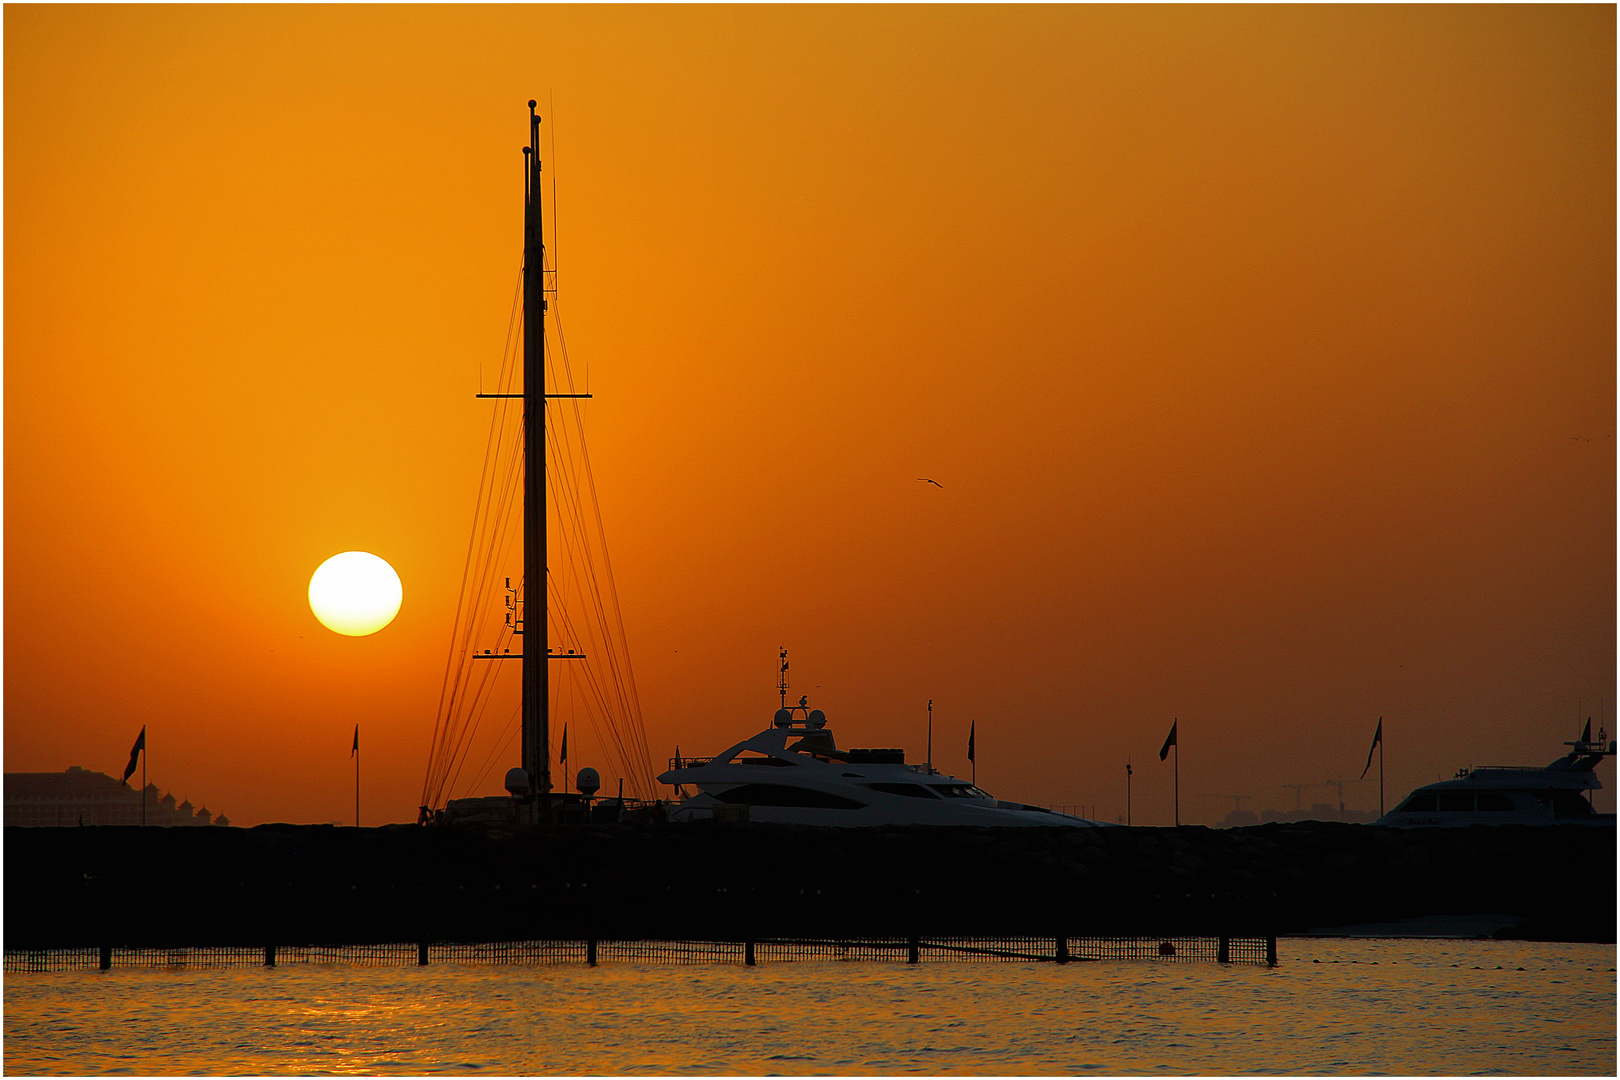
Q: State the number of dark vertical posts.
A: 9